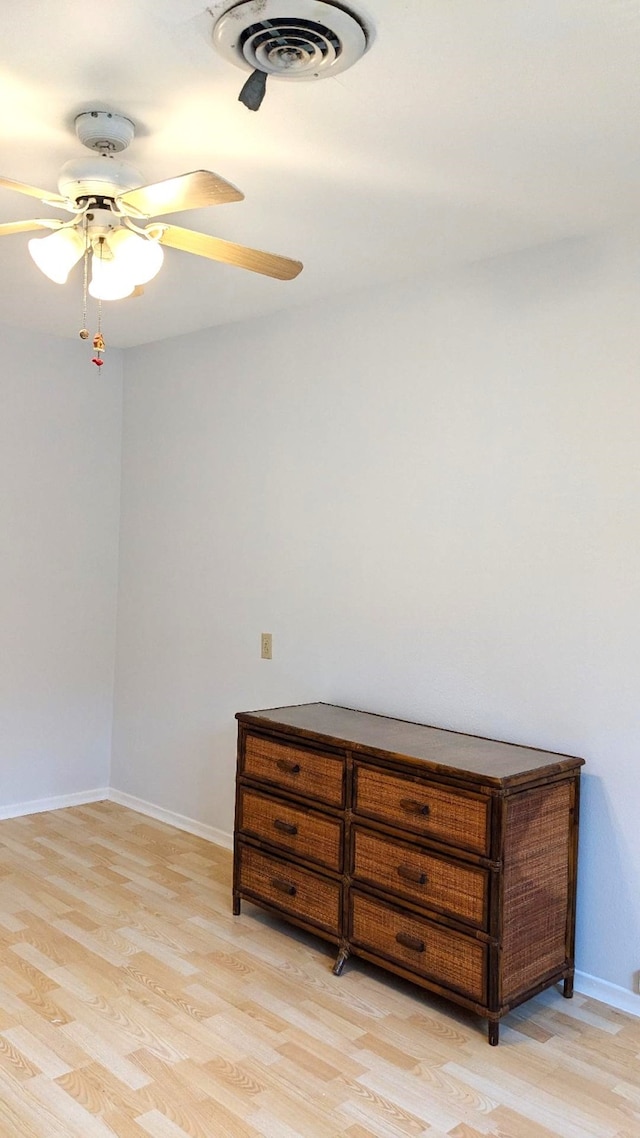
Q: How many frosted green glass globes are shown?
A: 0